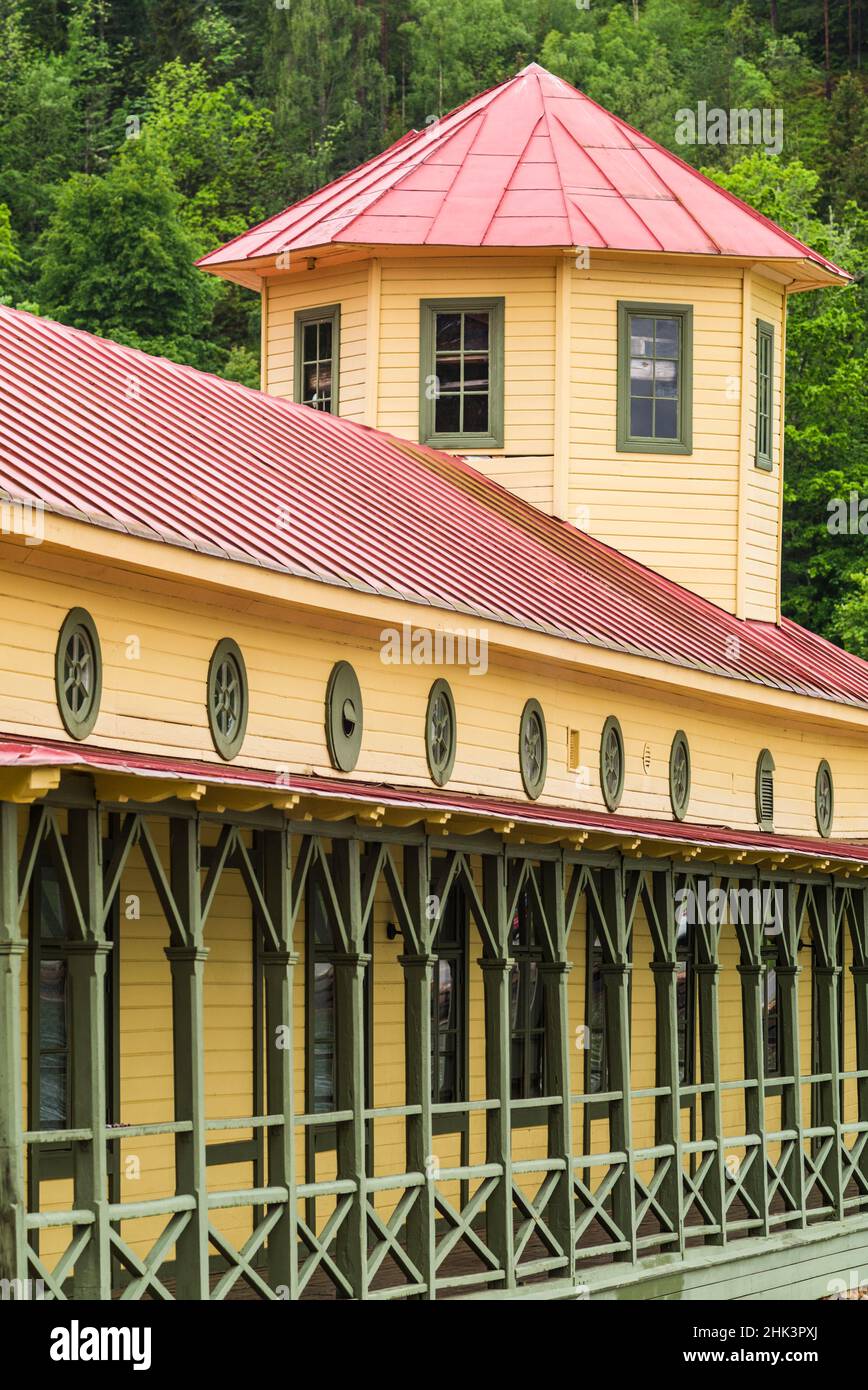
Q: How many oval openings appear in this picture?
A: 9